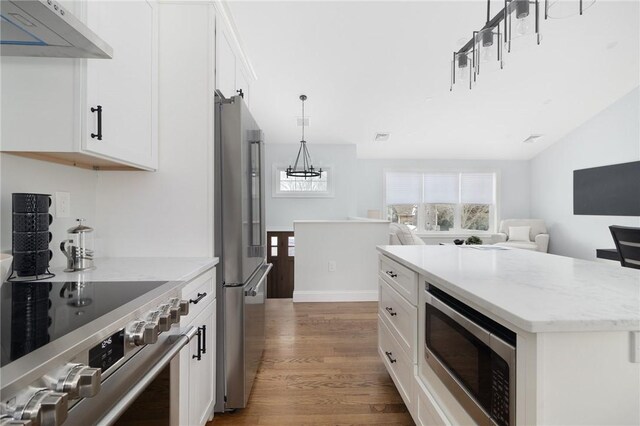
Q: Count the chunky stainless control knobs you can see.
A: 7